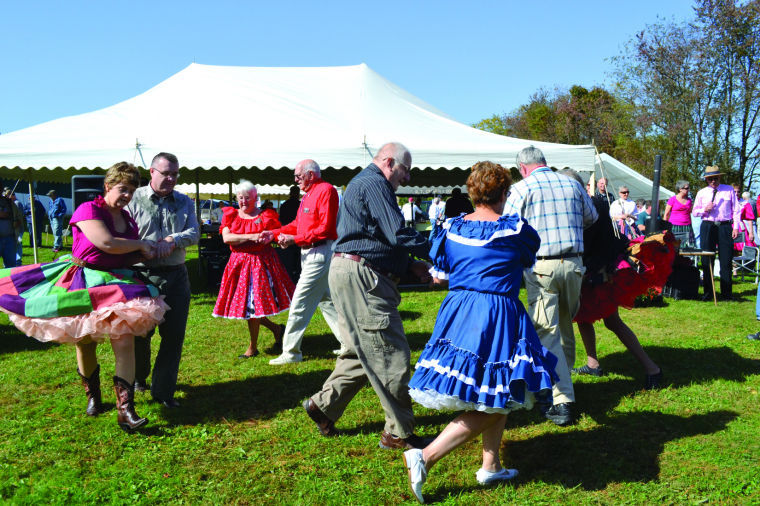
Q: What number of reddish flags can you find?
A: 0